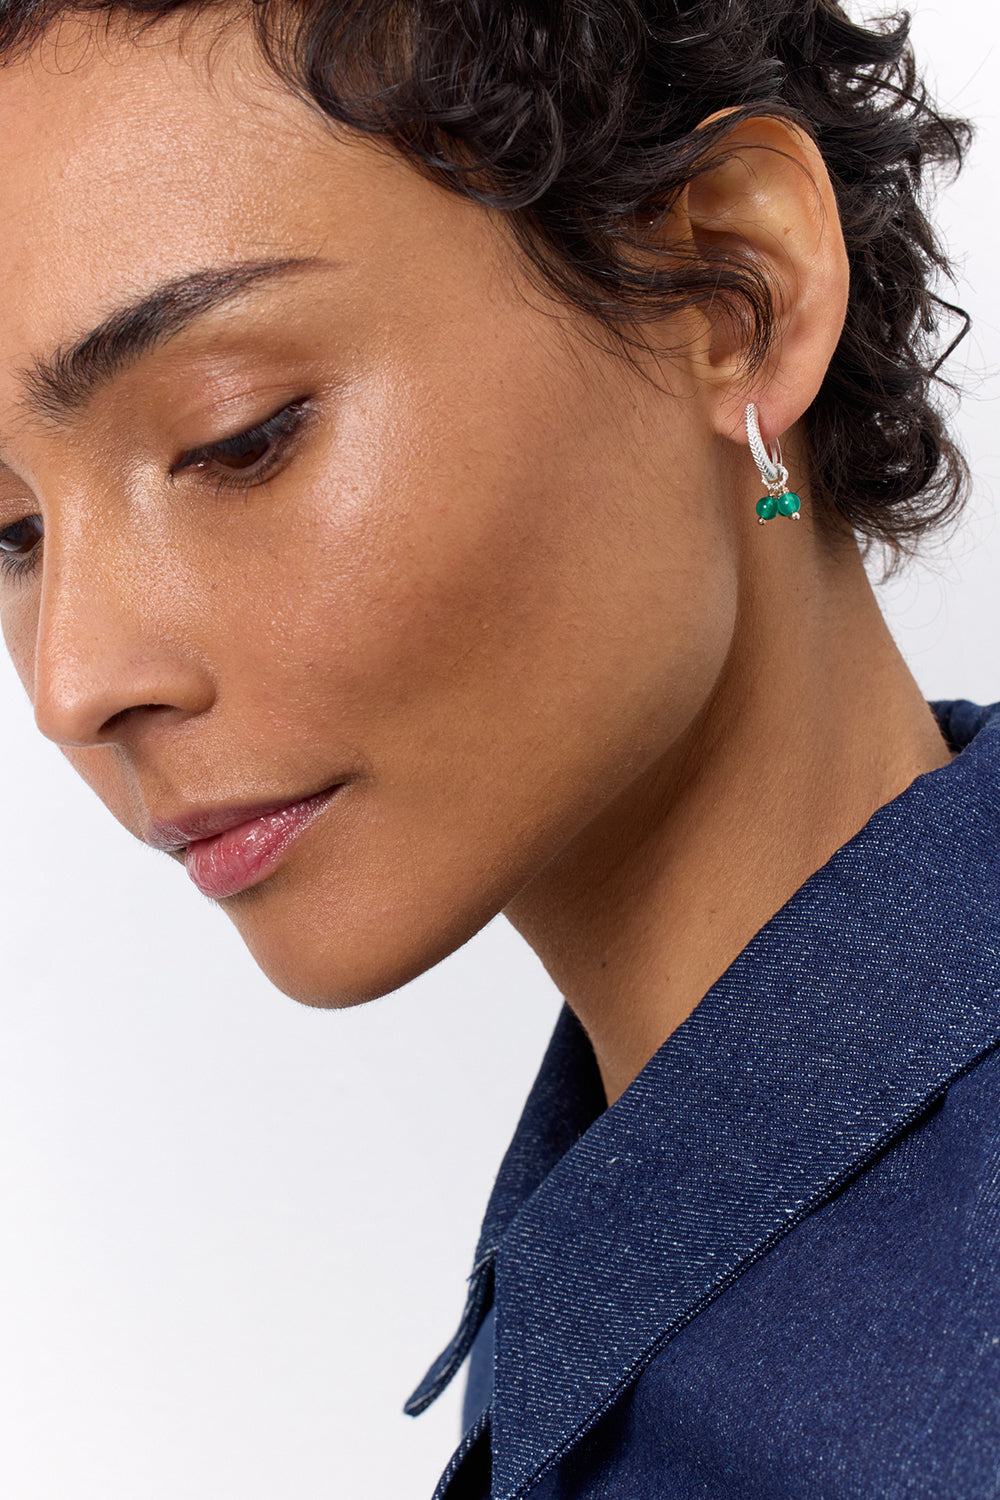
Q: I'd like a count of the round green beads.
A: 2